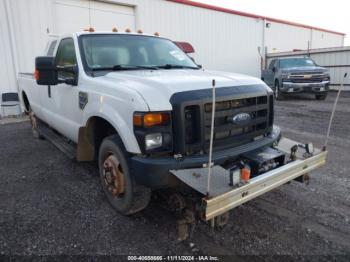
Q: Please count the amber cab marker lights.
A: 5